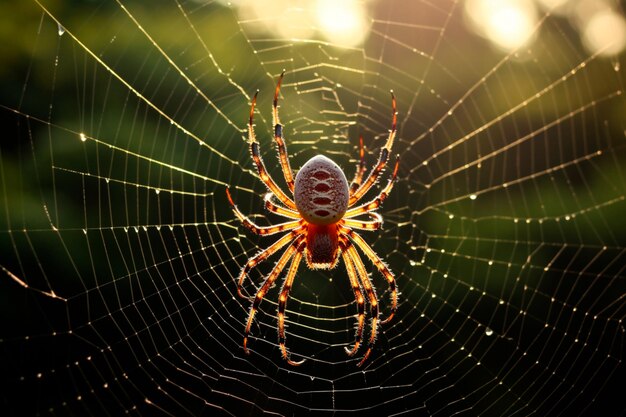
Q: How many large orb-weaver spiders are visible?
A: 1